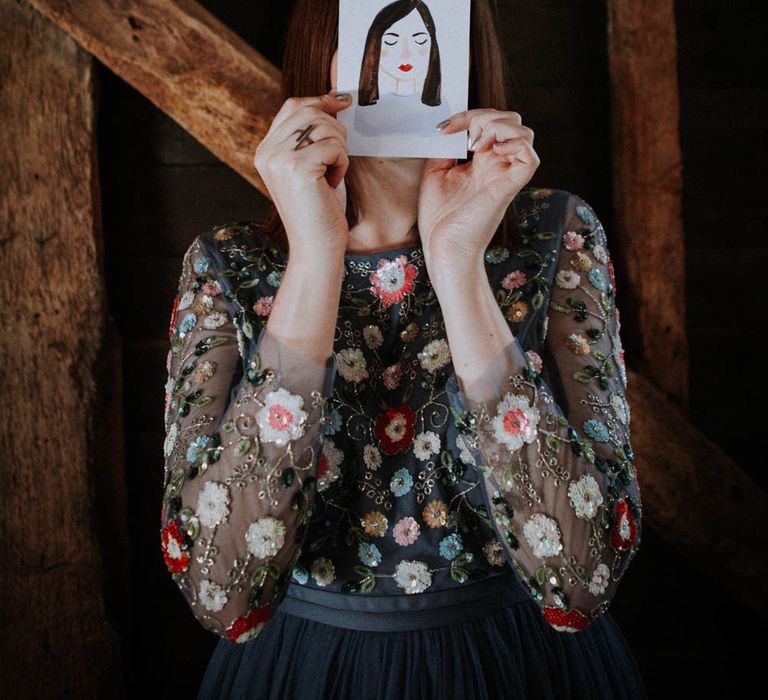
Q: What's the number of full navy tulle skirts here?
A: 1